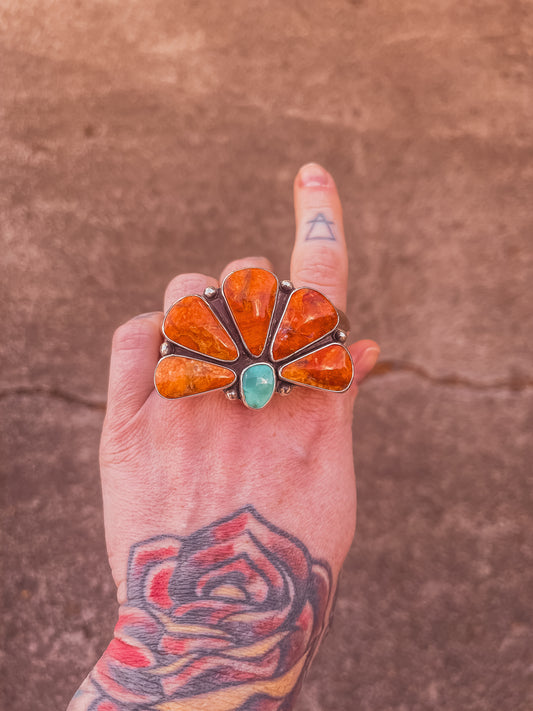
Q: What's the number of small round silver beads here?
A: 6